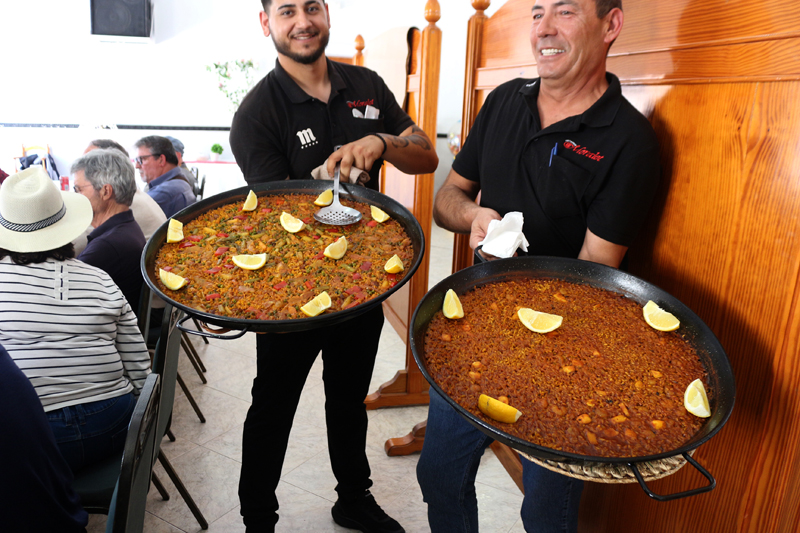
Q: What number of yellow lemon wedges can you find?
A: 15